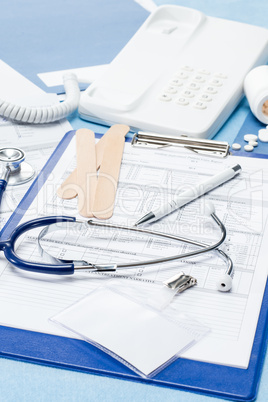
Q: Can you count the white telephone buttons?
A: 15